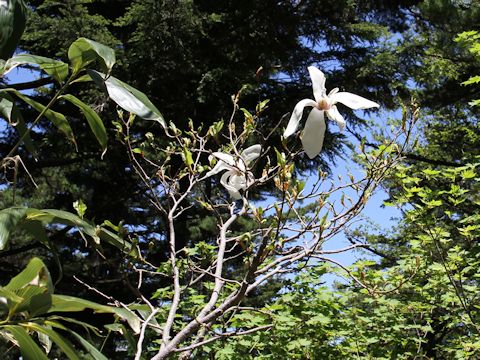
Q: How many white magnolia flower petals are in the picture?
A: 12